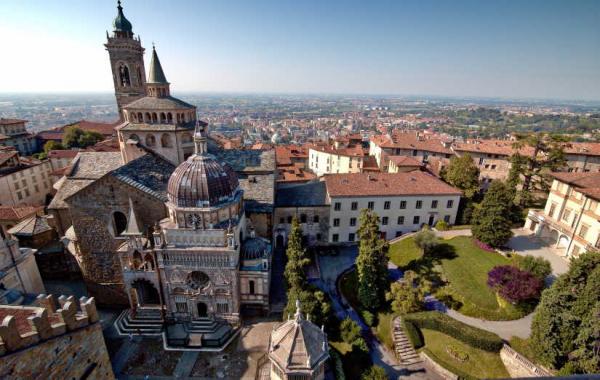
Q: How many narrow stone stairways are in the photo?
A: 1